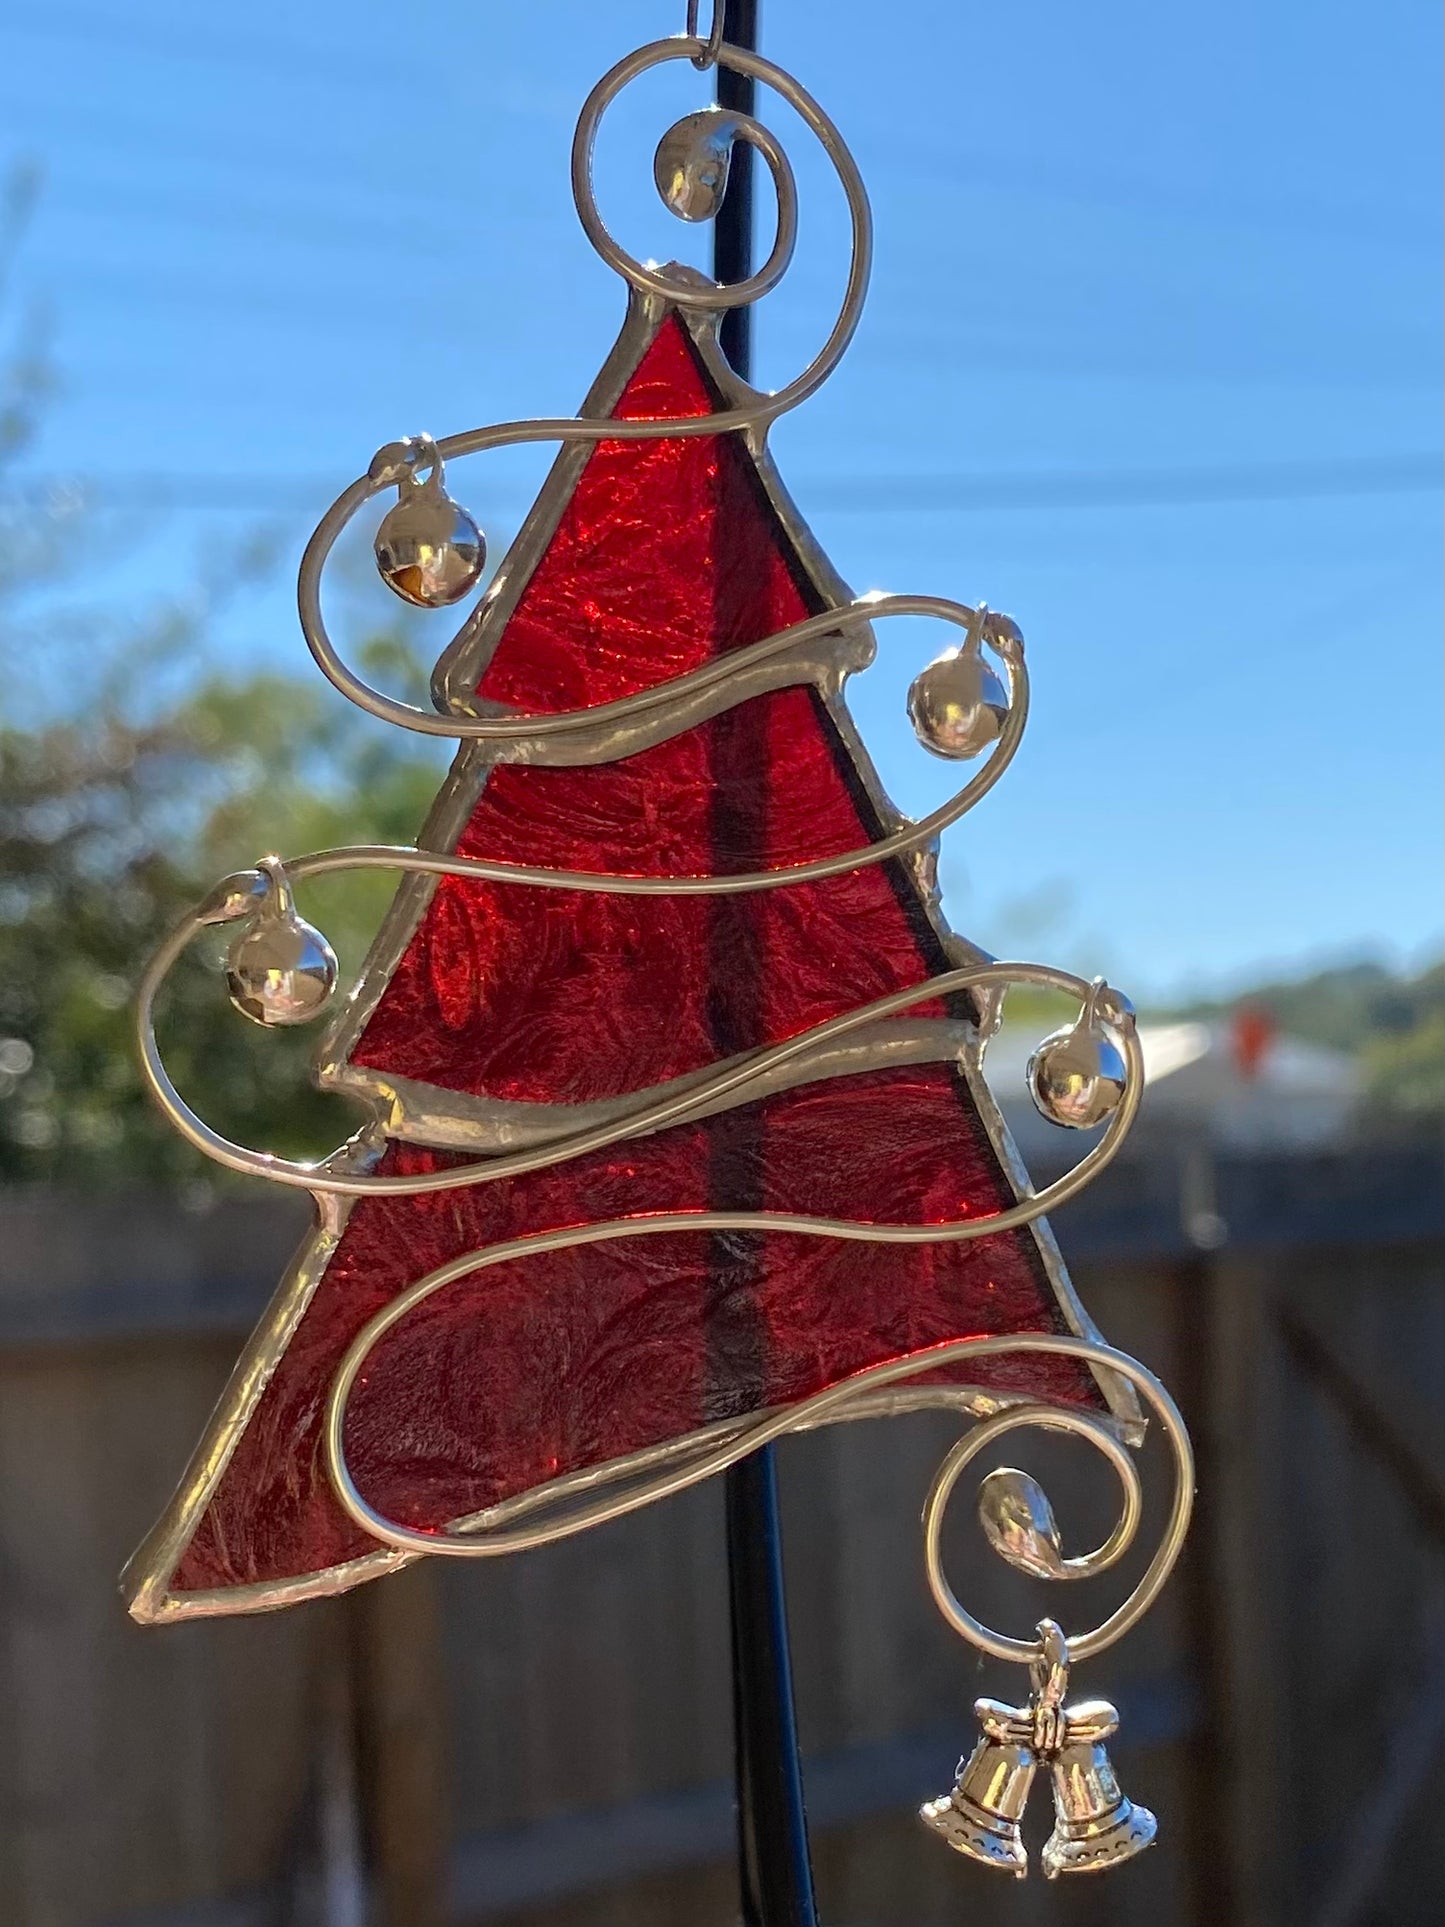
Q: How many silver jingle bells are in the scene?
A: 4